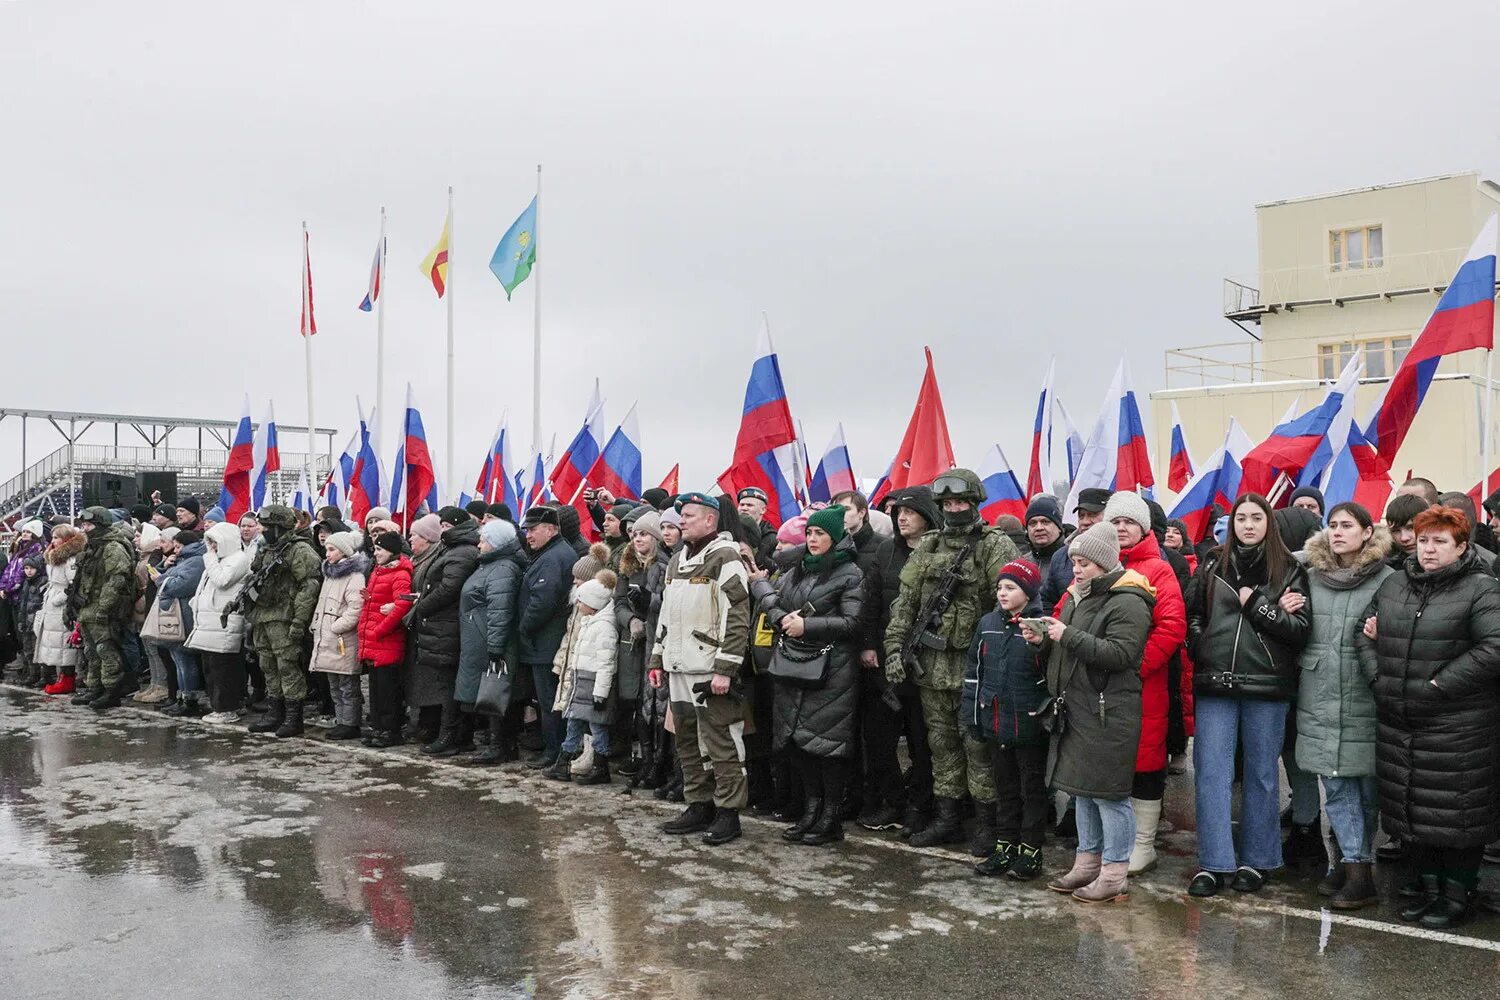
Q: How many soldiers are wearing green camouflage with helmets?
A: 3